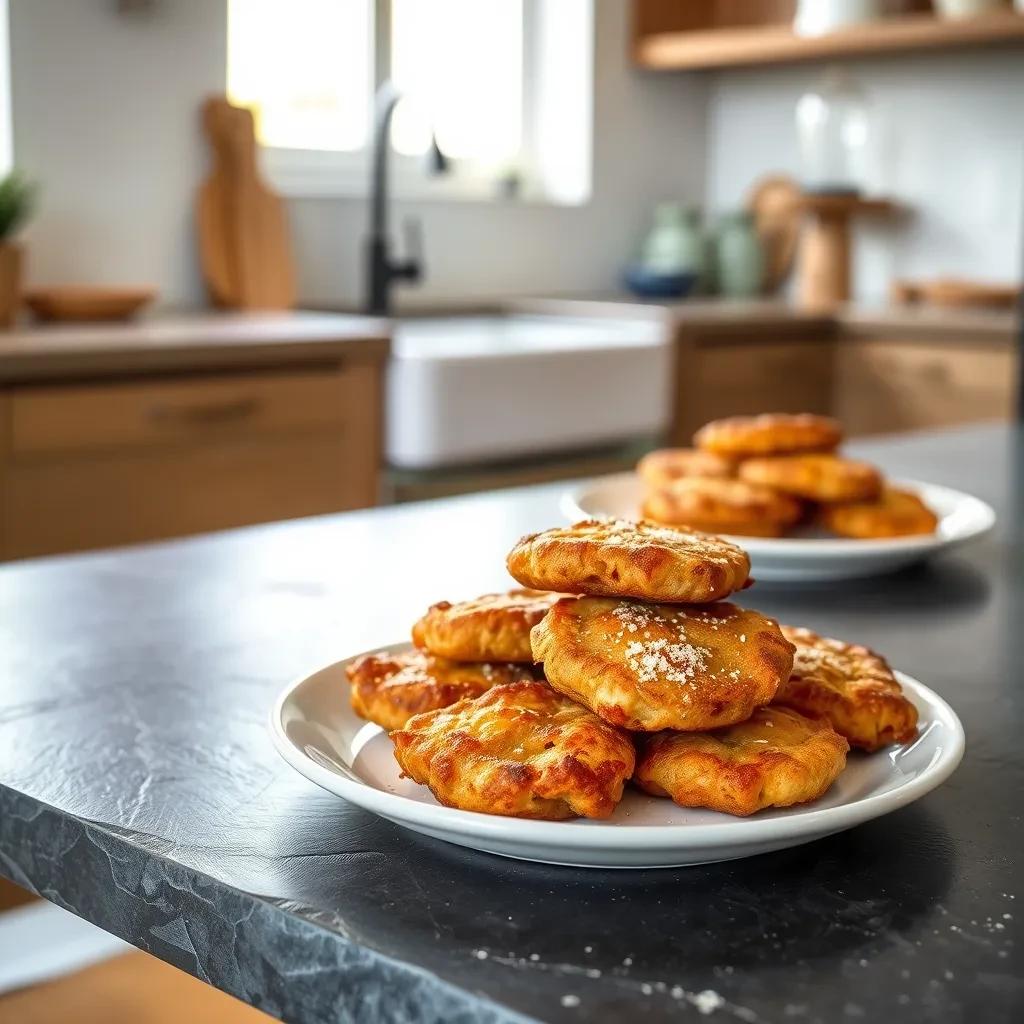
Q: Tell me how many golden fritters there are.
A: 12